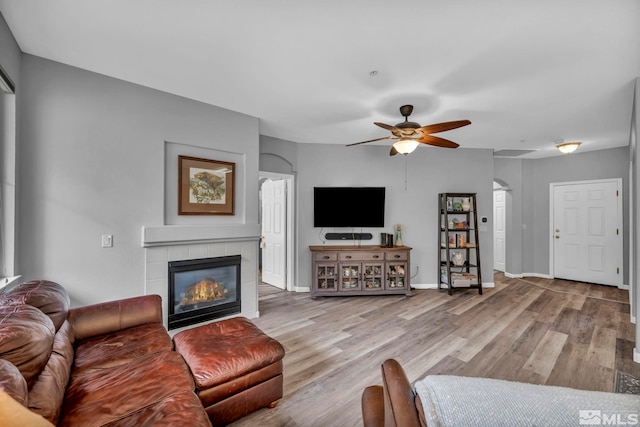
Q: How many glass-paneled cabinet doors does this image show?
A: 4